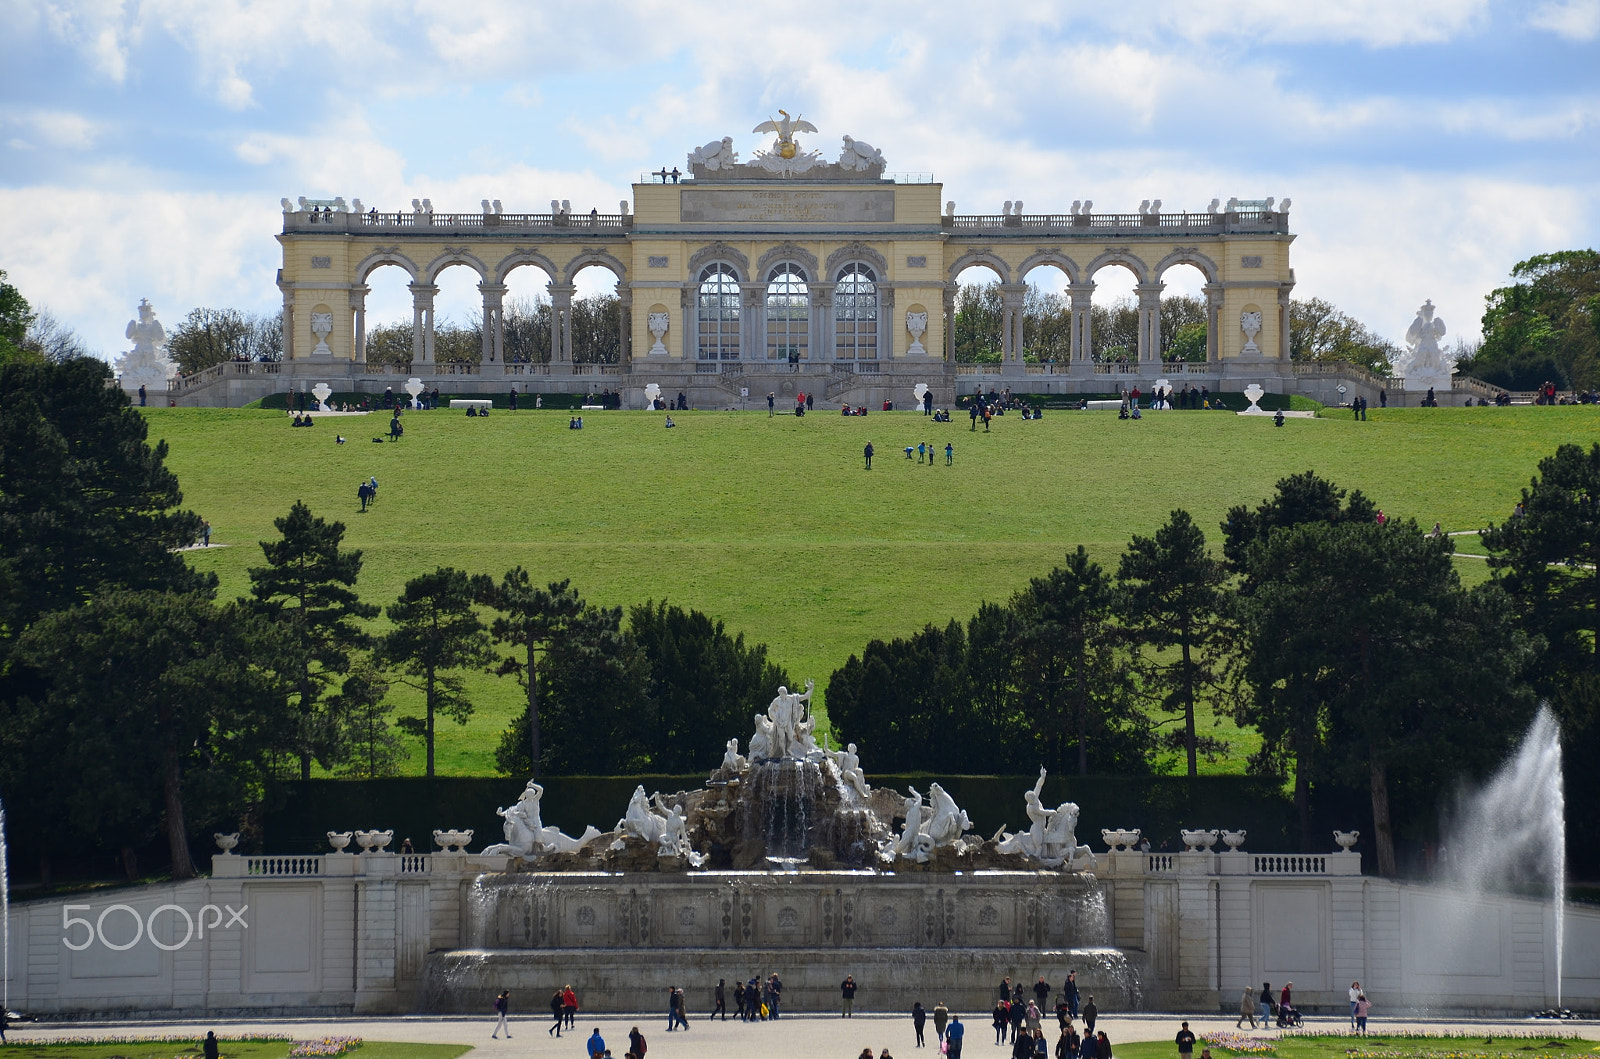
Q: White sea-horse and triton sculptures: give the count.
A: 4